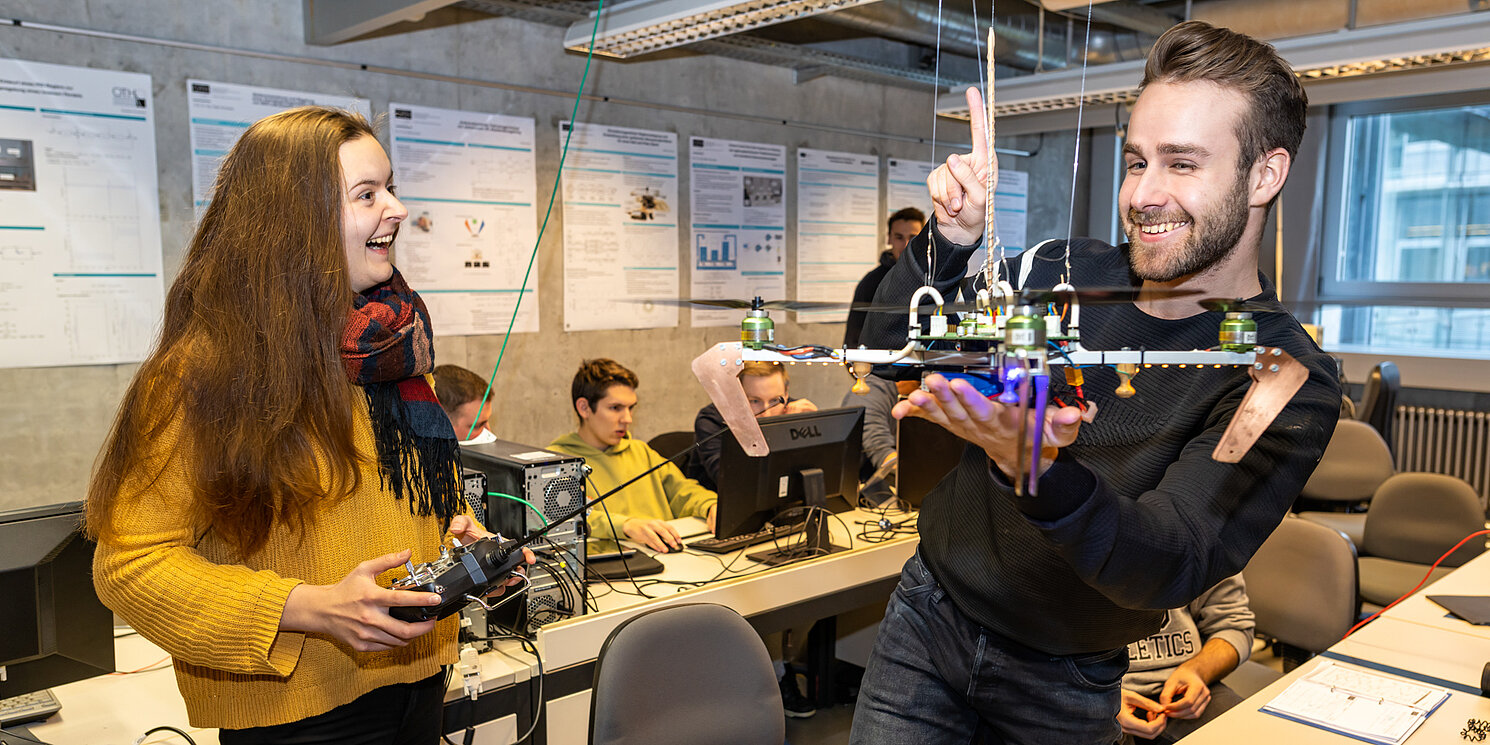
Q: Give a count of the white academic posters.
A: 8